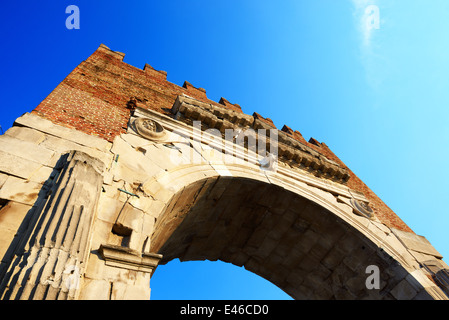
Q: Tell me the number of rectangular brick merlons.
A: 7